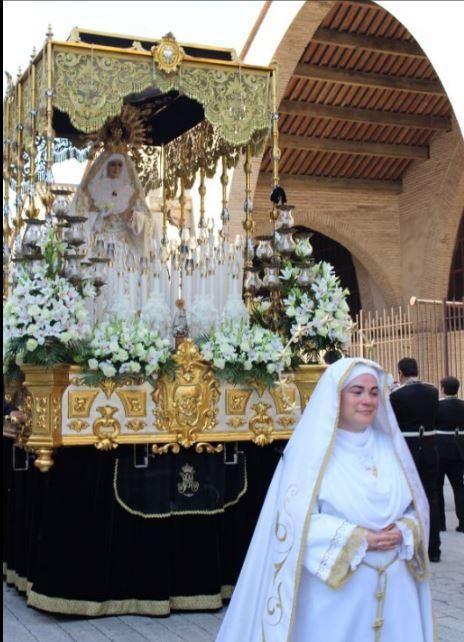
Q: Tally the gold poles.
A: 10